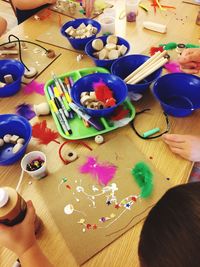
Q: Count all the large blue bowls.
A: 7